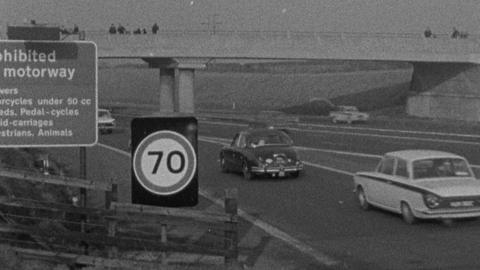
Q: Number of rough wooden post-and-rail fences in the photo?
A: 1